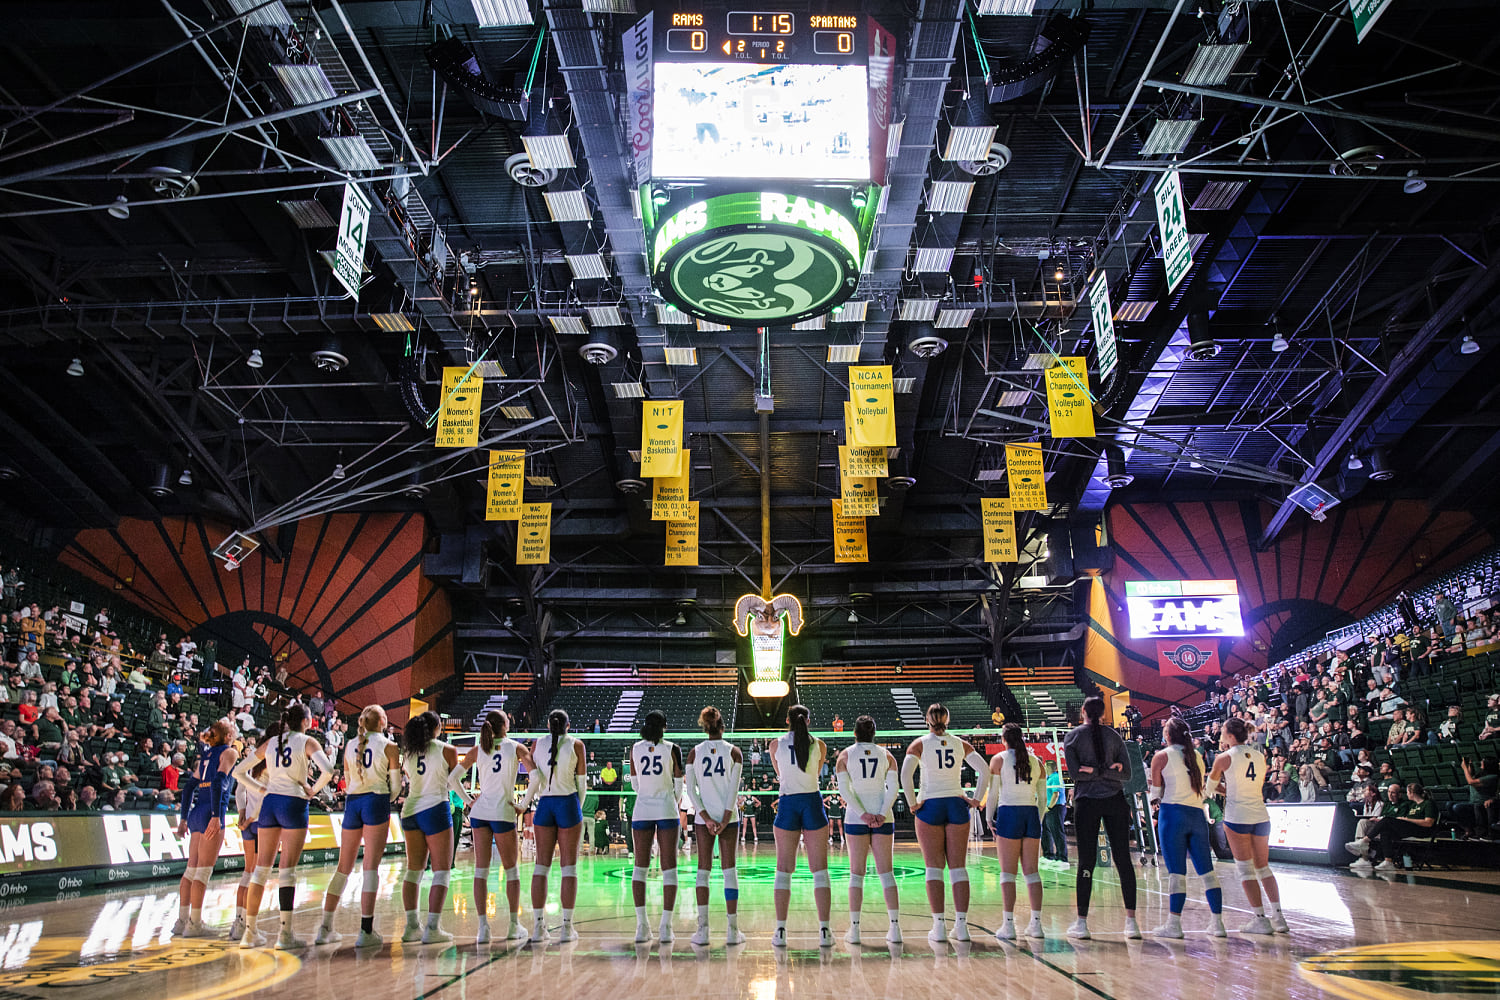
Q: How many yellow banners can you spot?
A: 13